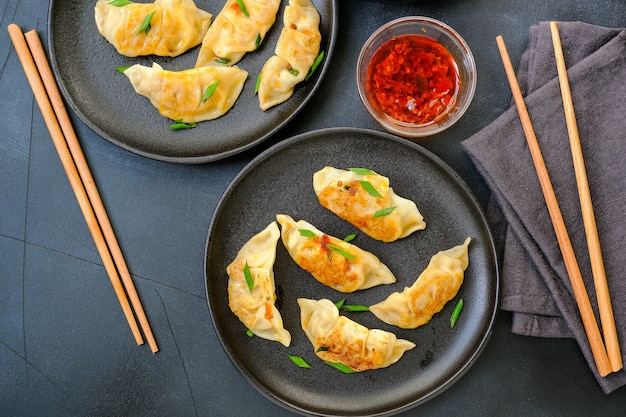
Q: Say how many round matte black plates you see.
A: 2